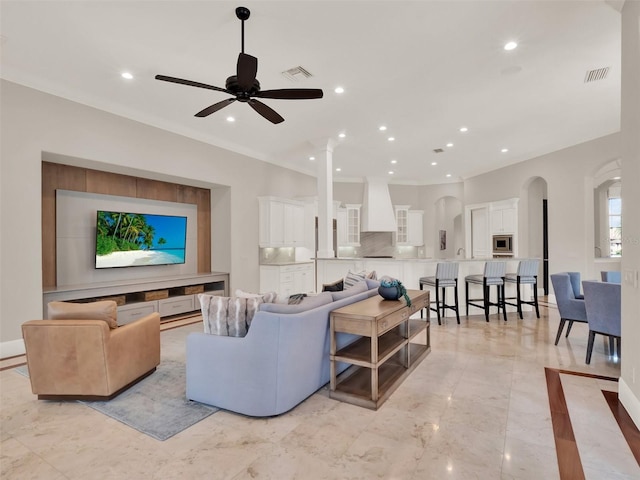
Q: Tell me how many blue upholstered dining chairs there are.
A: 3